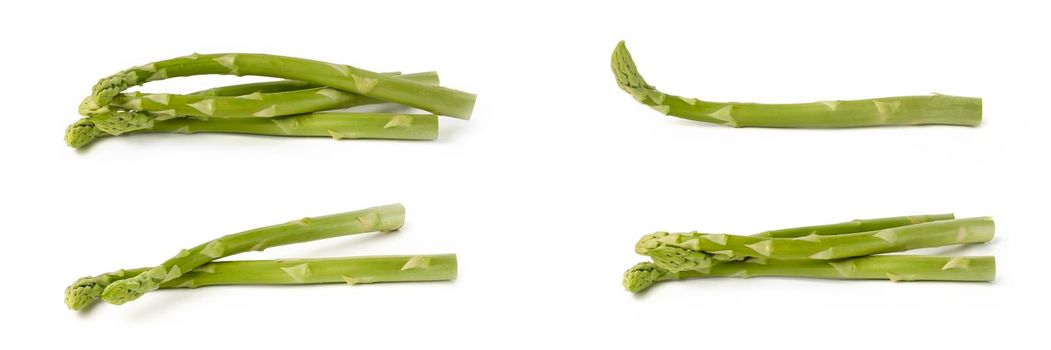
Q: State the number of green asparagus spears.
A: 10